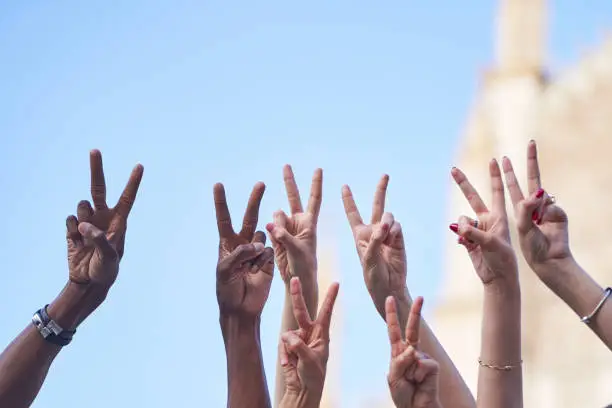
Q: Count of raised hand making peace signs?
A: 8